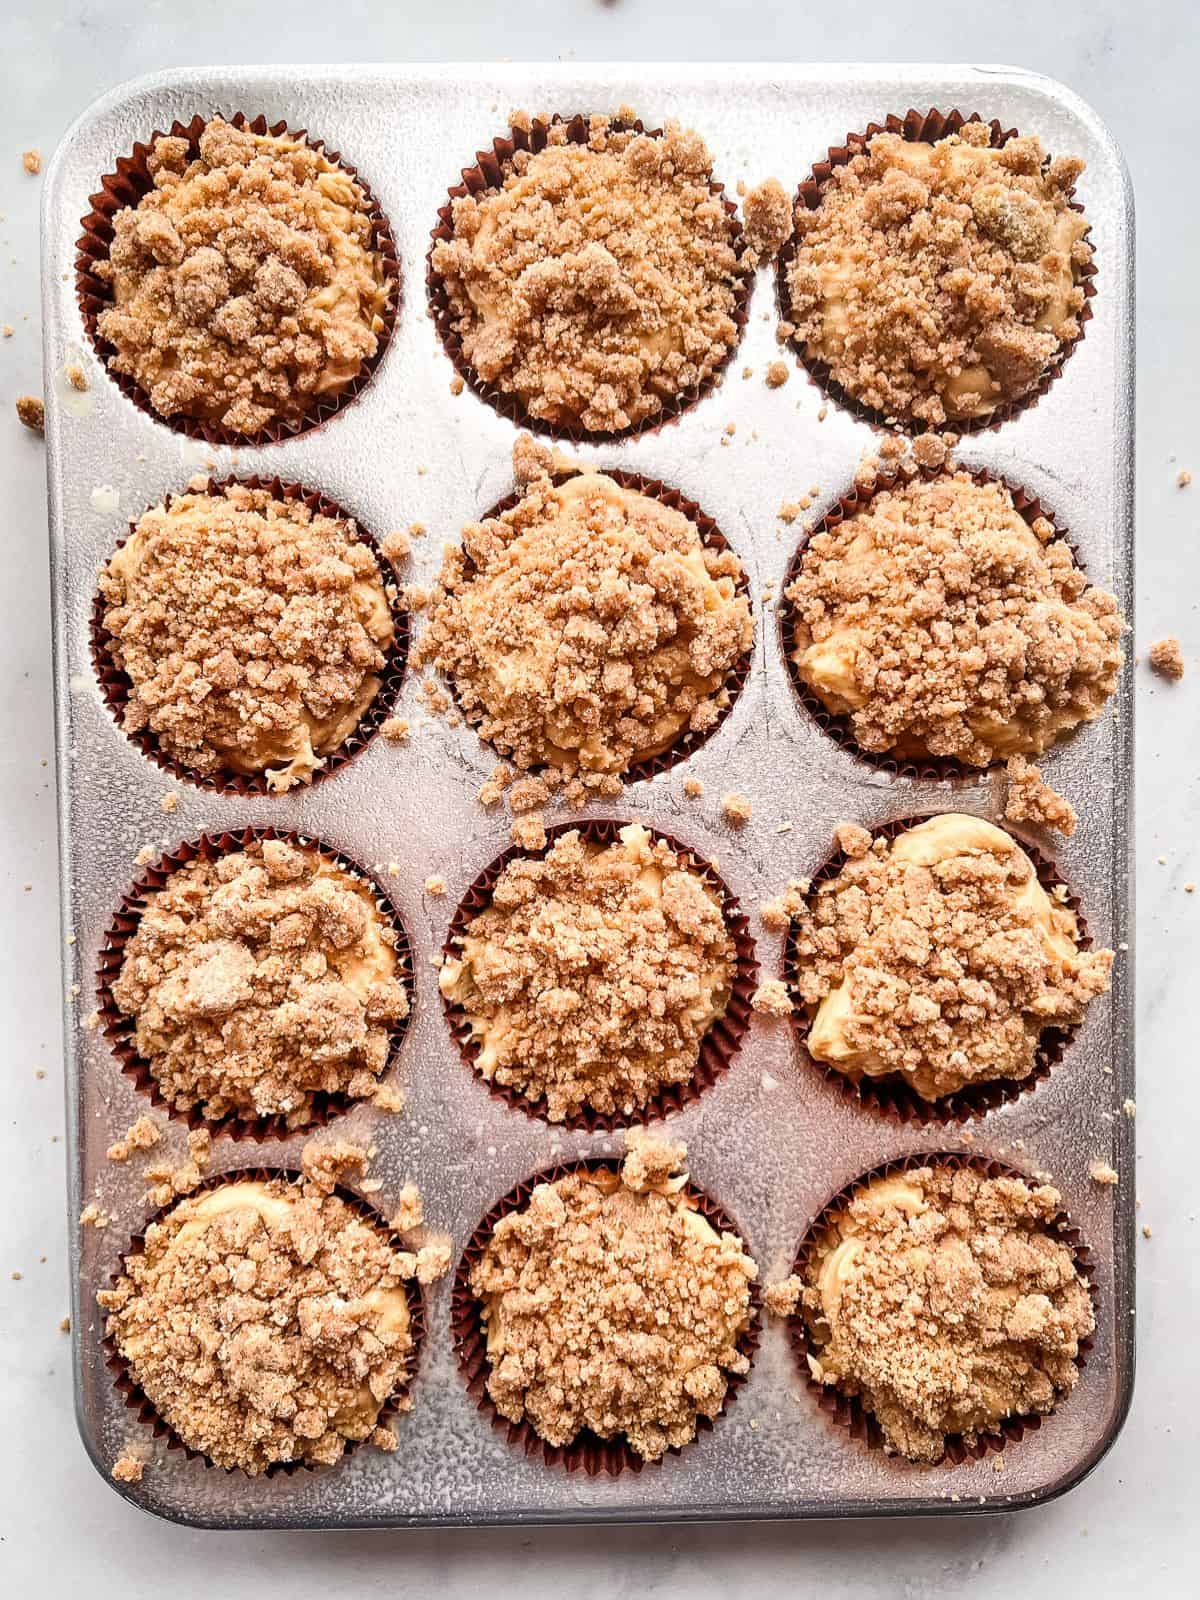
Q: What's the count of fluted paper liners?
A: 12